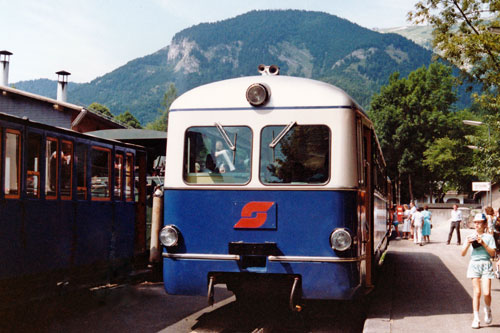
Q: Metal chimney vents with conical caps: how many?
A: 2